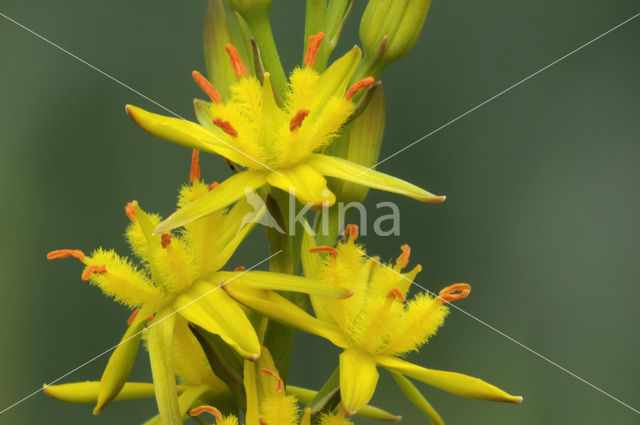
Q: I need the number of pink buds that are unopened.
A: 0